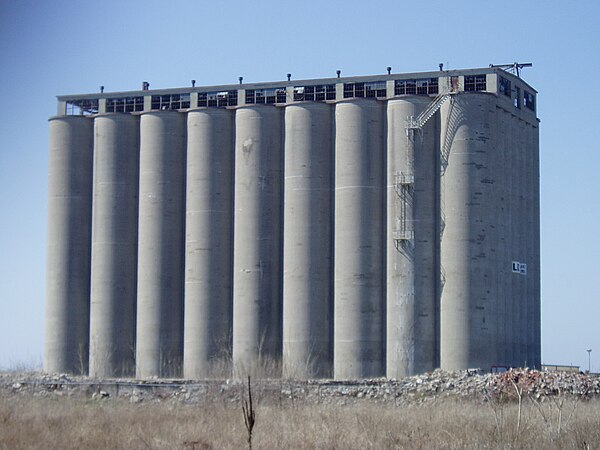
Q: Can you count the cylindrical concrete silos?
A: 9